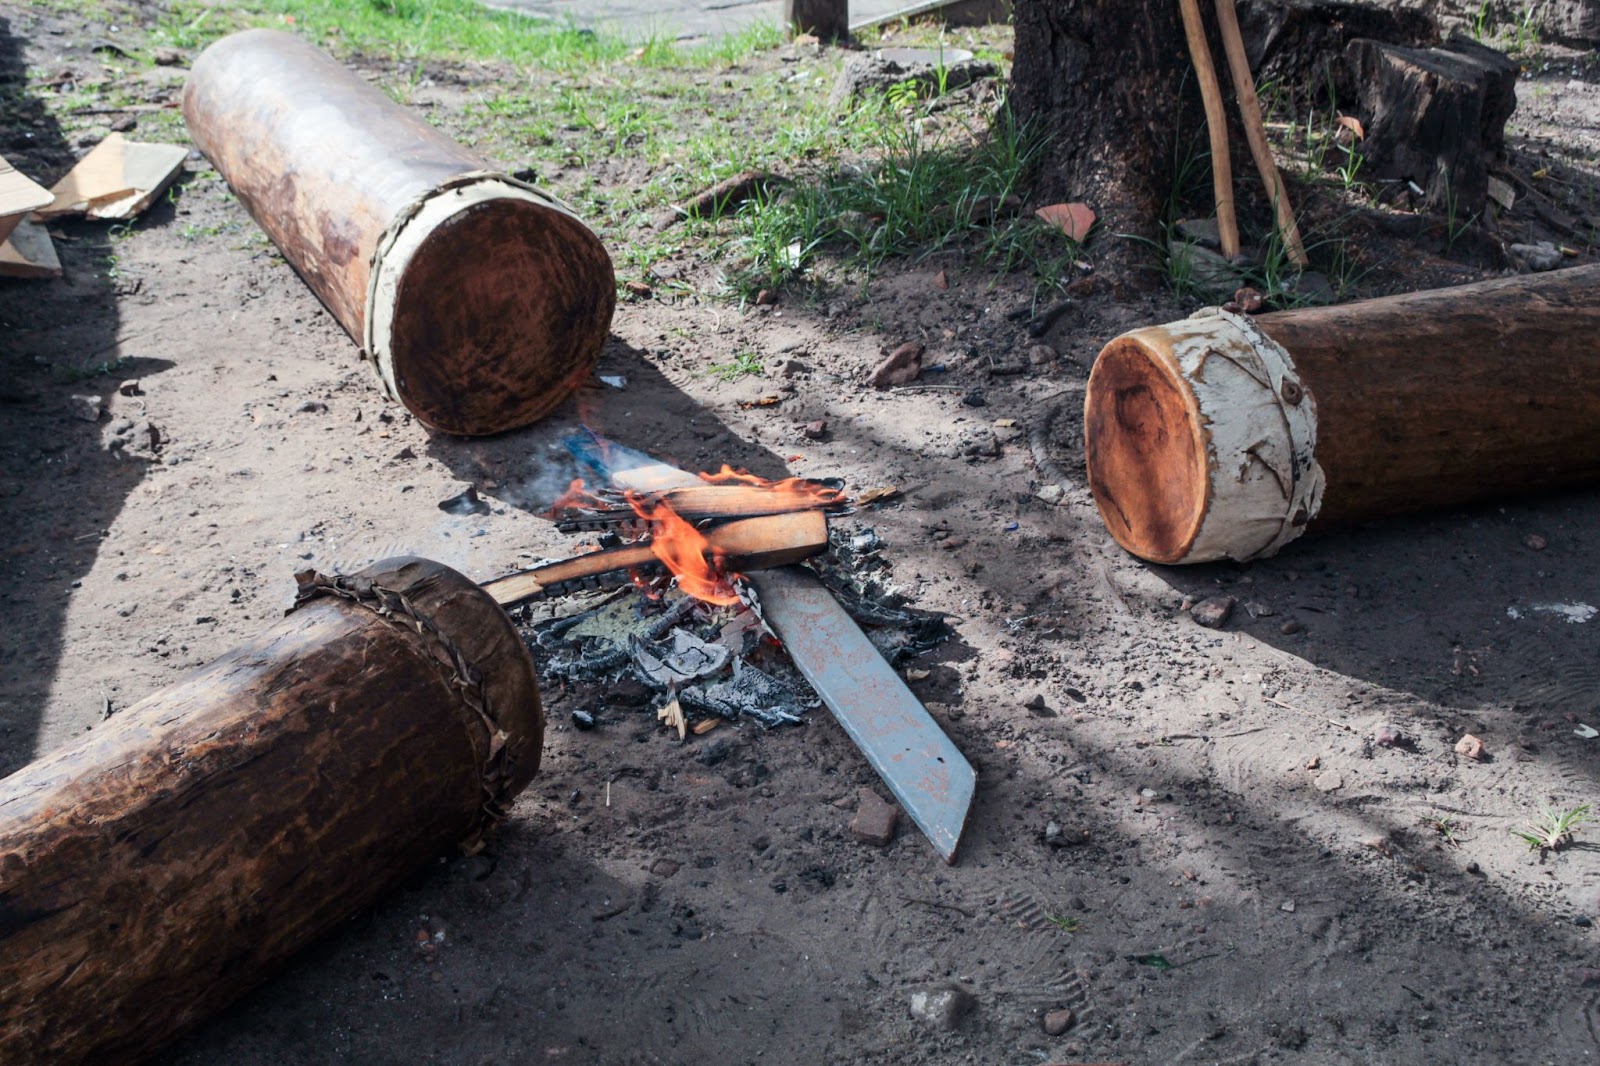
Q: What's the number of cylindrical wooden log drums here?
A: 3